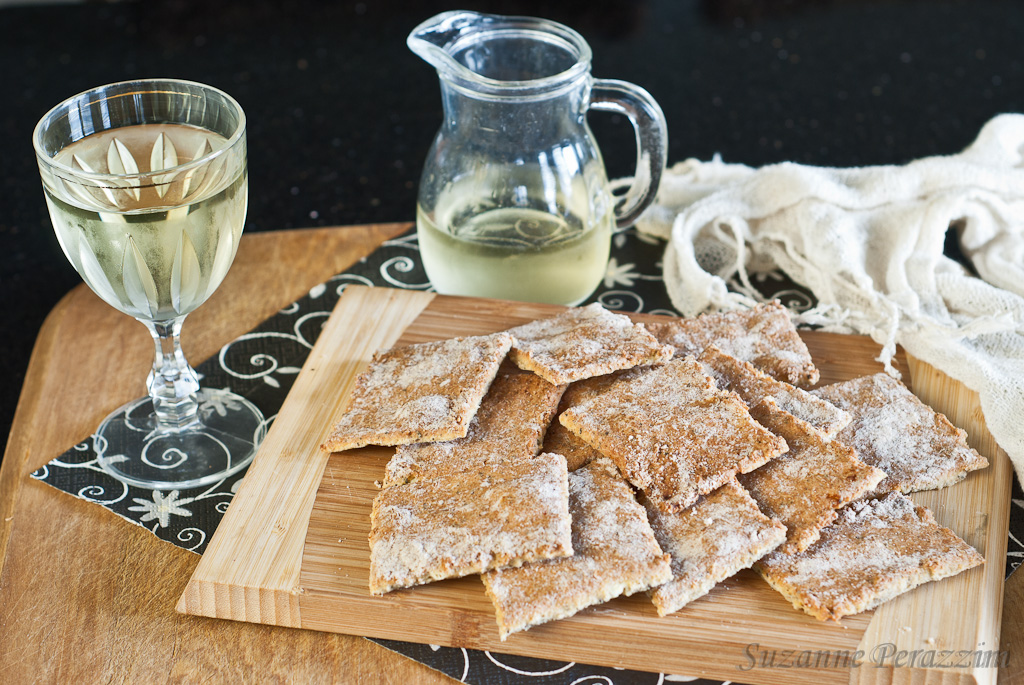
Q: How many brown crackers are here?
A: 13